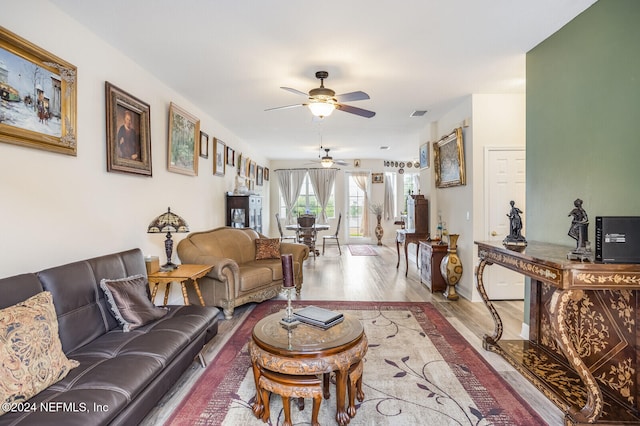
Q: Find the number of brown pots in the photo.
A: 2